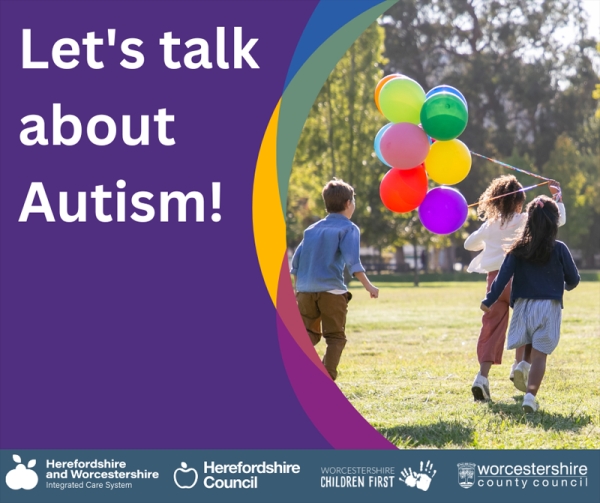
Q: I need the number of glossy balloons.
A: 9